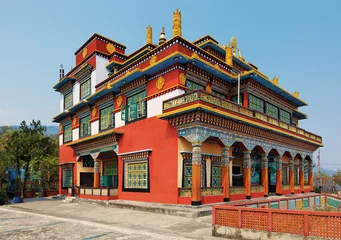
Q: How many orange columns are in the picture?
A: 9